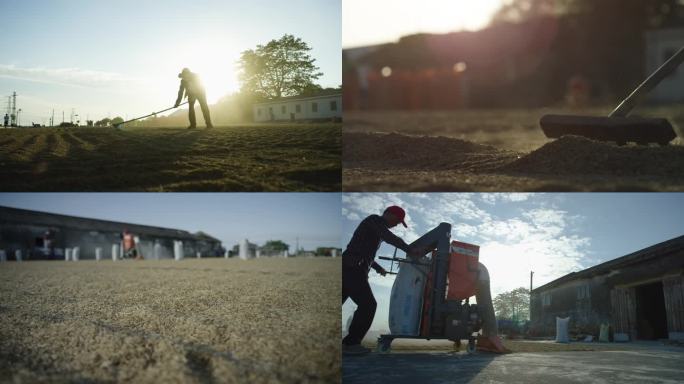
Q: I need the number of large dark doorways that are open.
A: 1